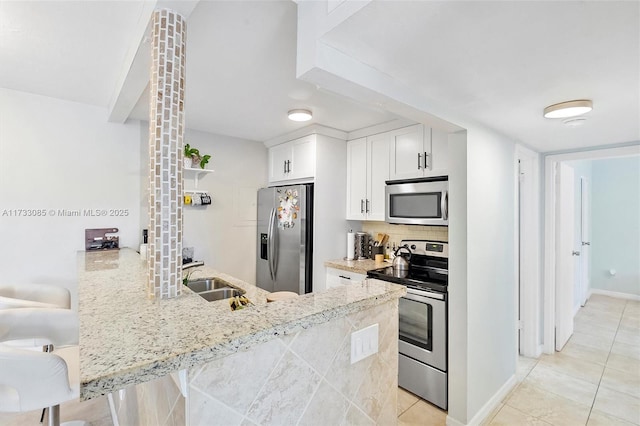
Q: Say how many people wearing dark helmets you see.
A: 0